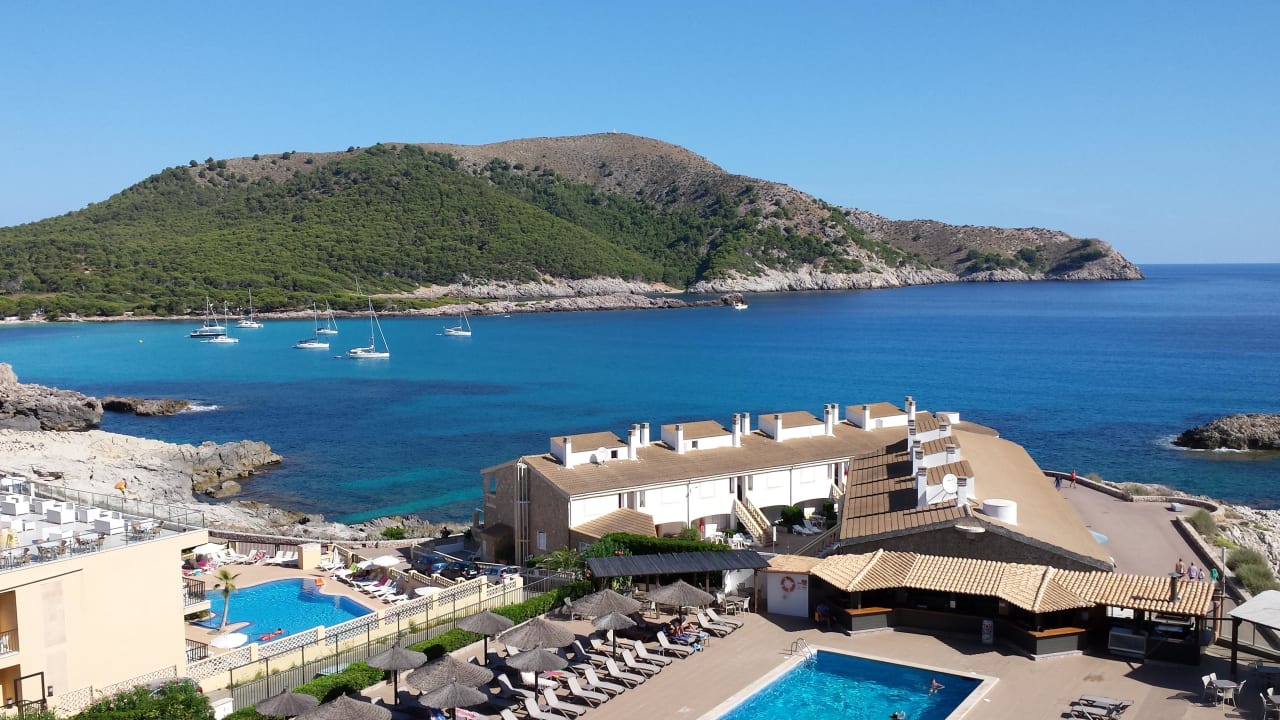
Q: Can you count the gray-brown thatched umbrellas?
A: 11